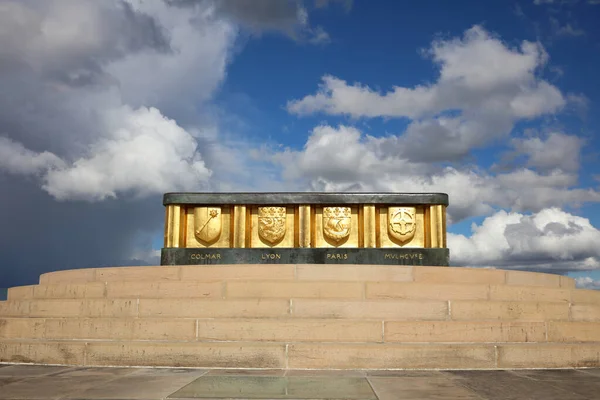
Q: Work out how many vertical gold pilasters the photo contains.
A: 5